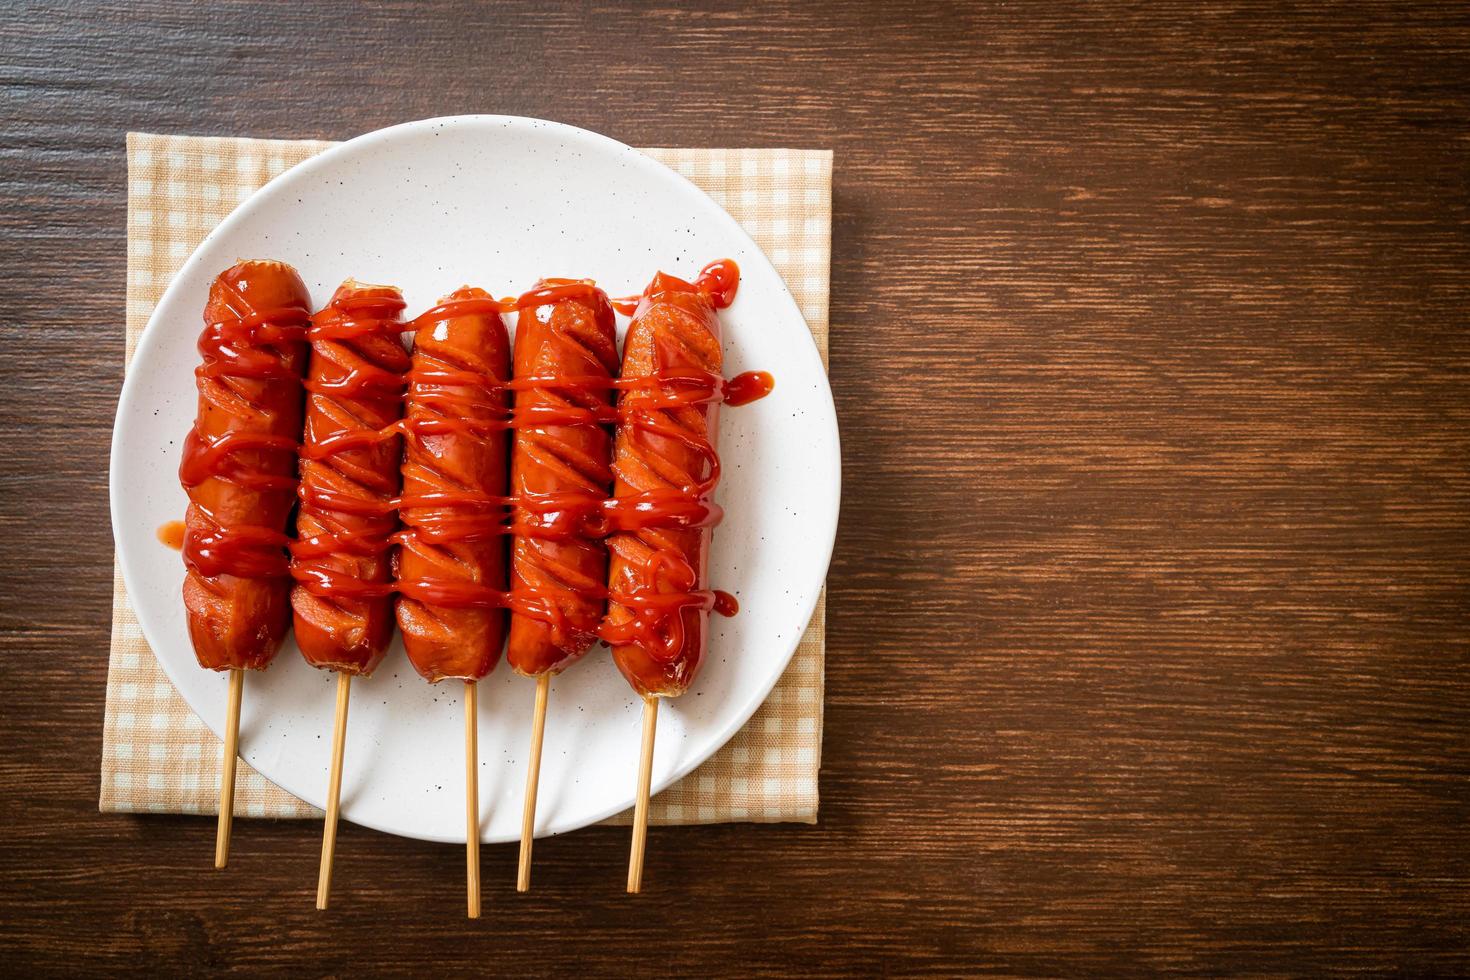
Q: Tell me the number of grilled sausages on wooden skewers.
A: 5